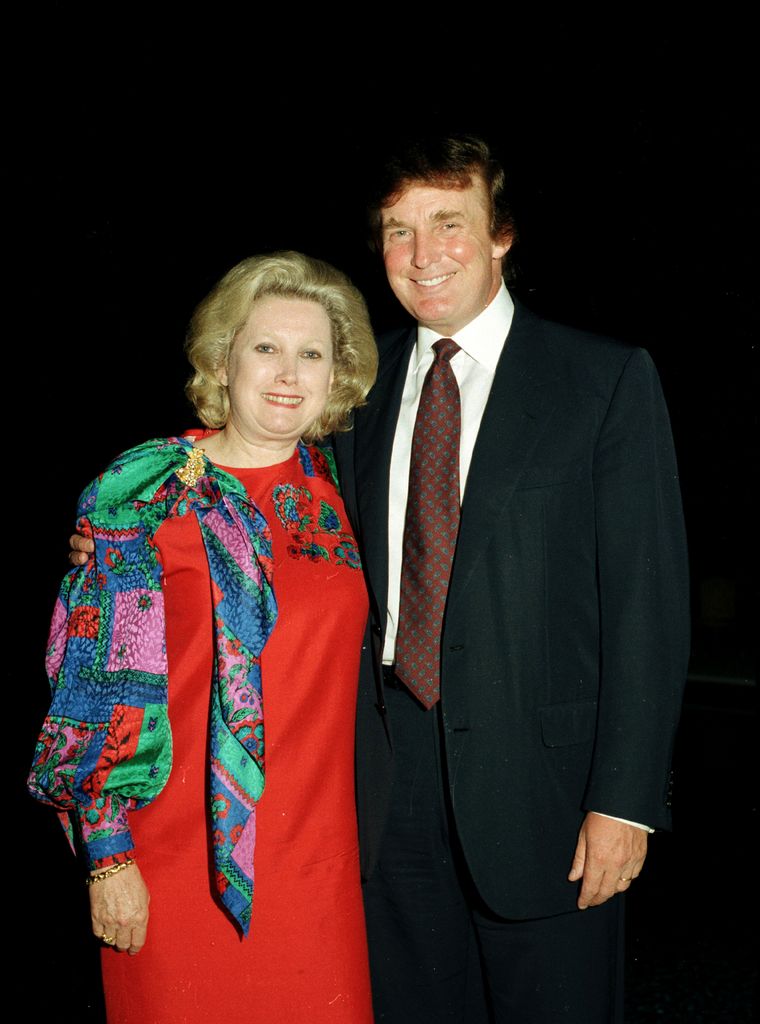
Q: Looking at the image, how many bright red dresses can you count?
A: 1